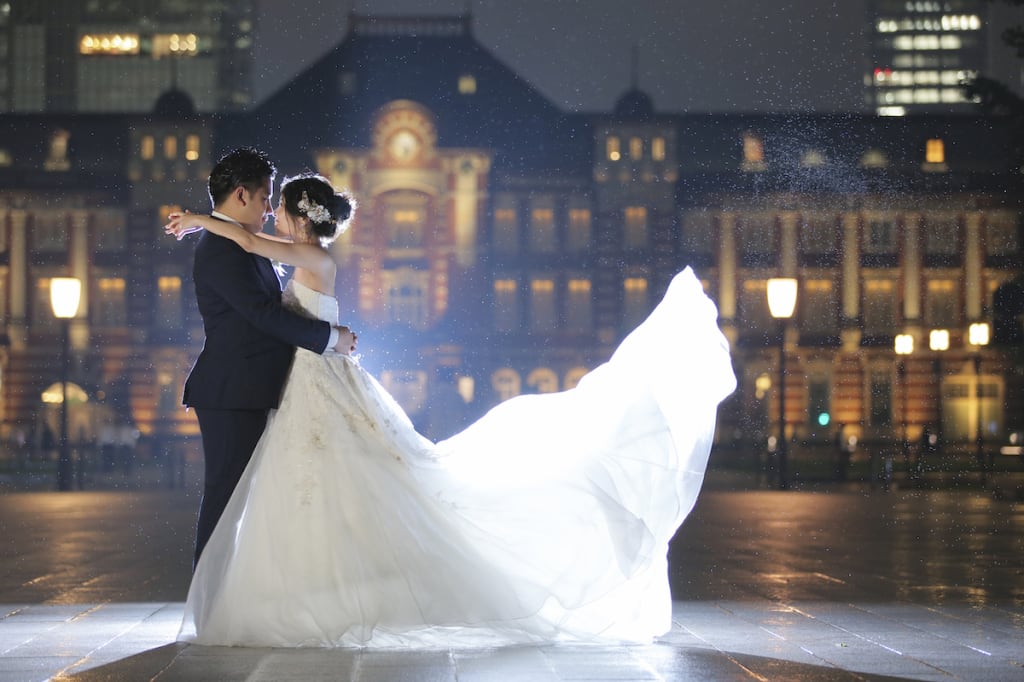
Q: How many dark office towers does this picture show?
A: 2